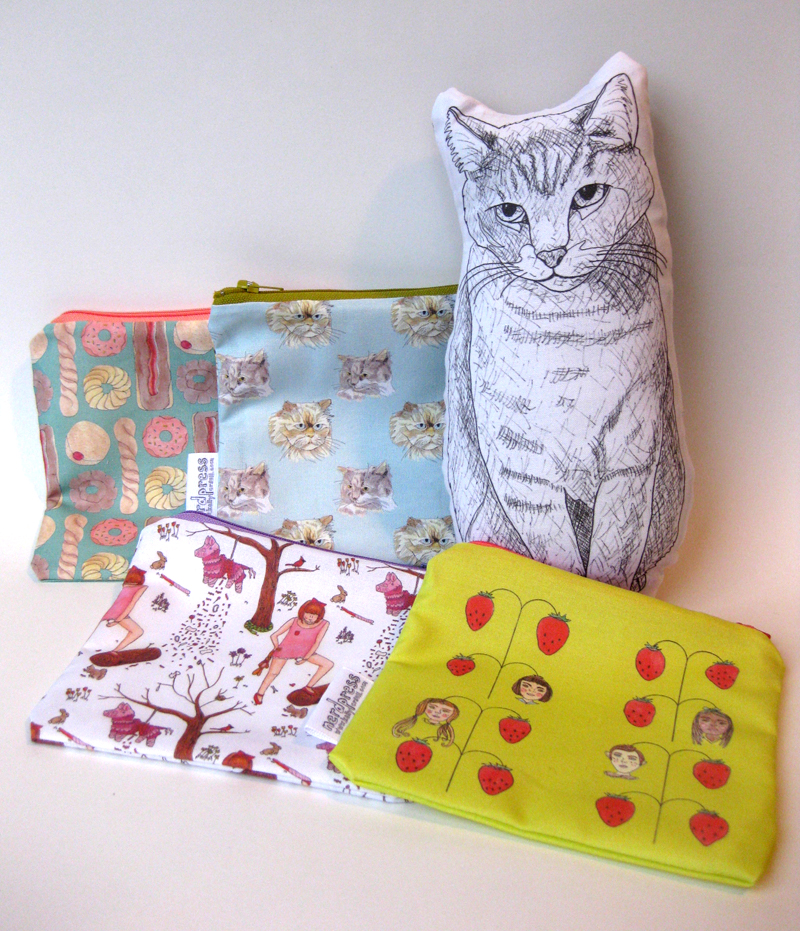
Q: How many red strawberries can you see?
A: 12